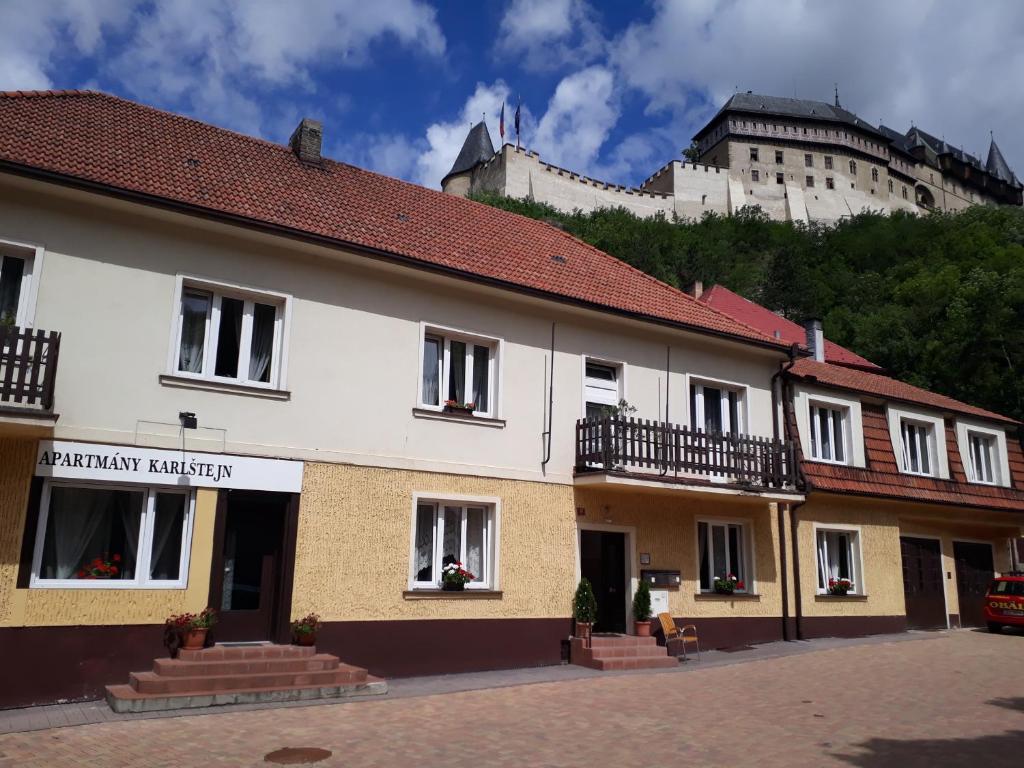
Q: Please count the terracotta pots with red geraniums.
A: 2